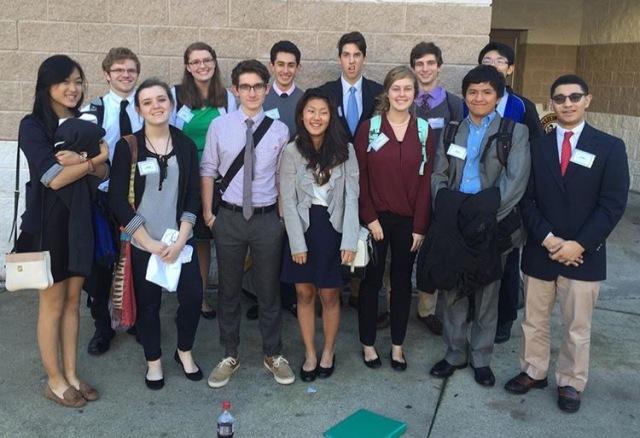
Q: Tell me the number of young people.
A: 13